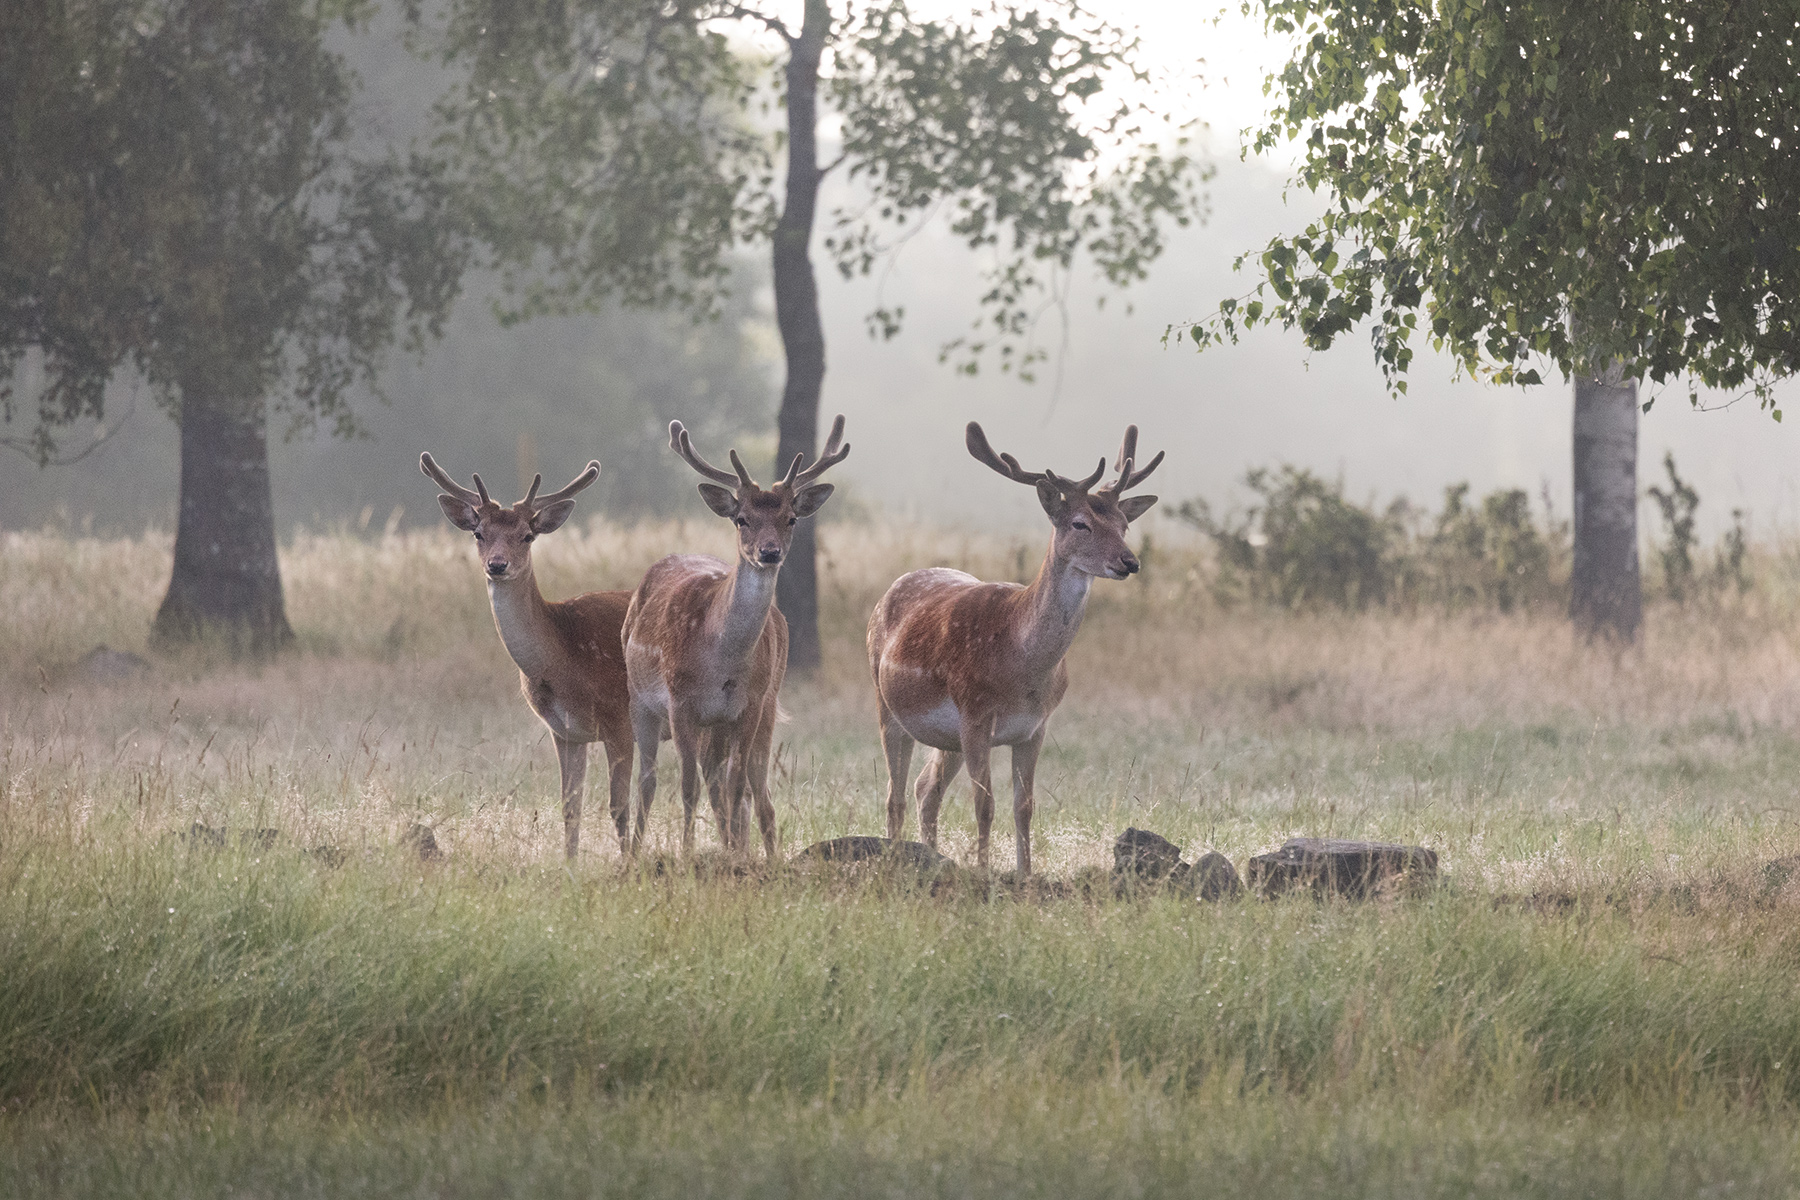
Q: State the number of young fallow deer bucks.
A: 3